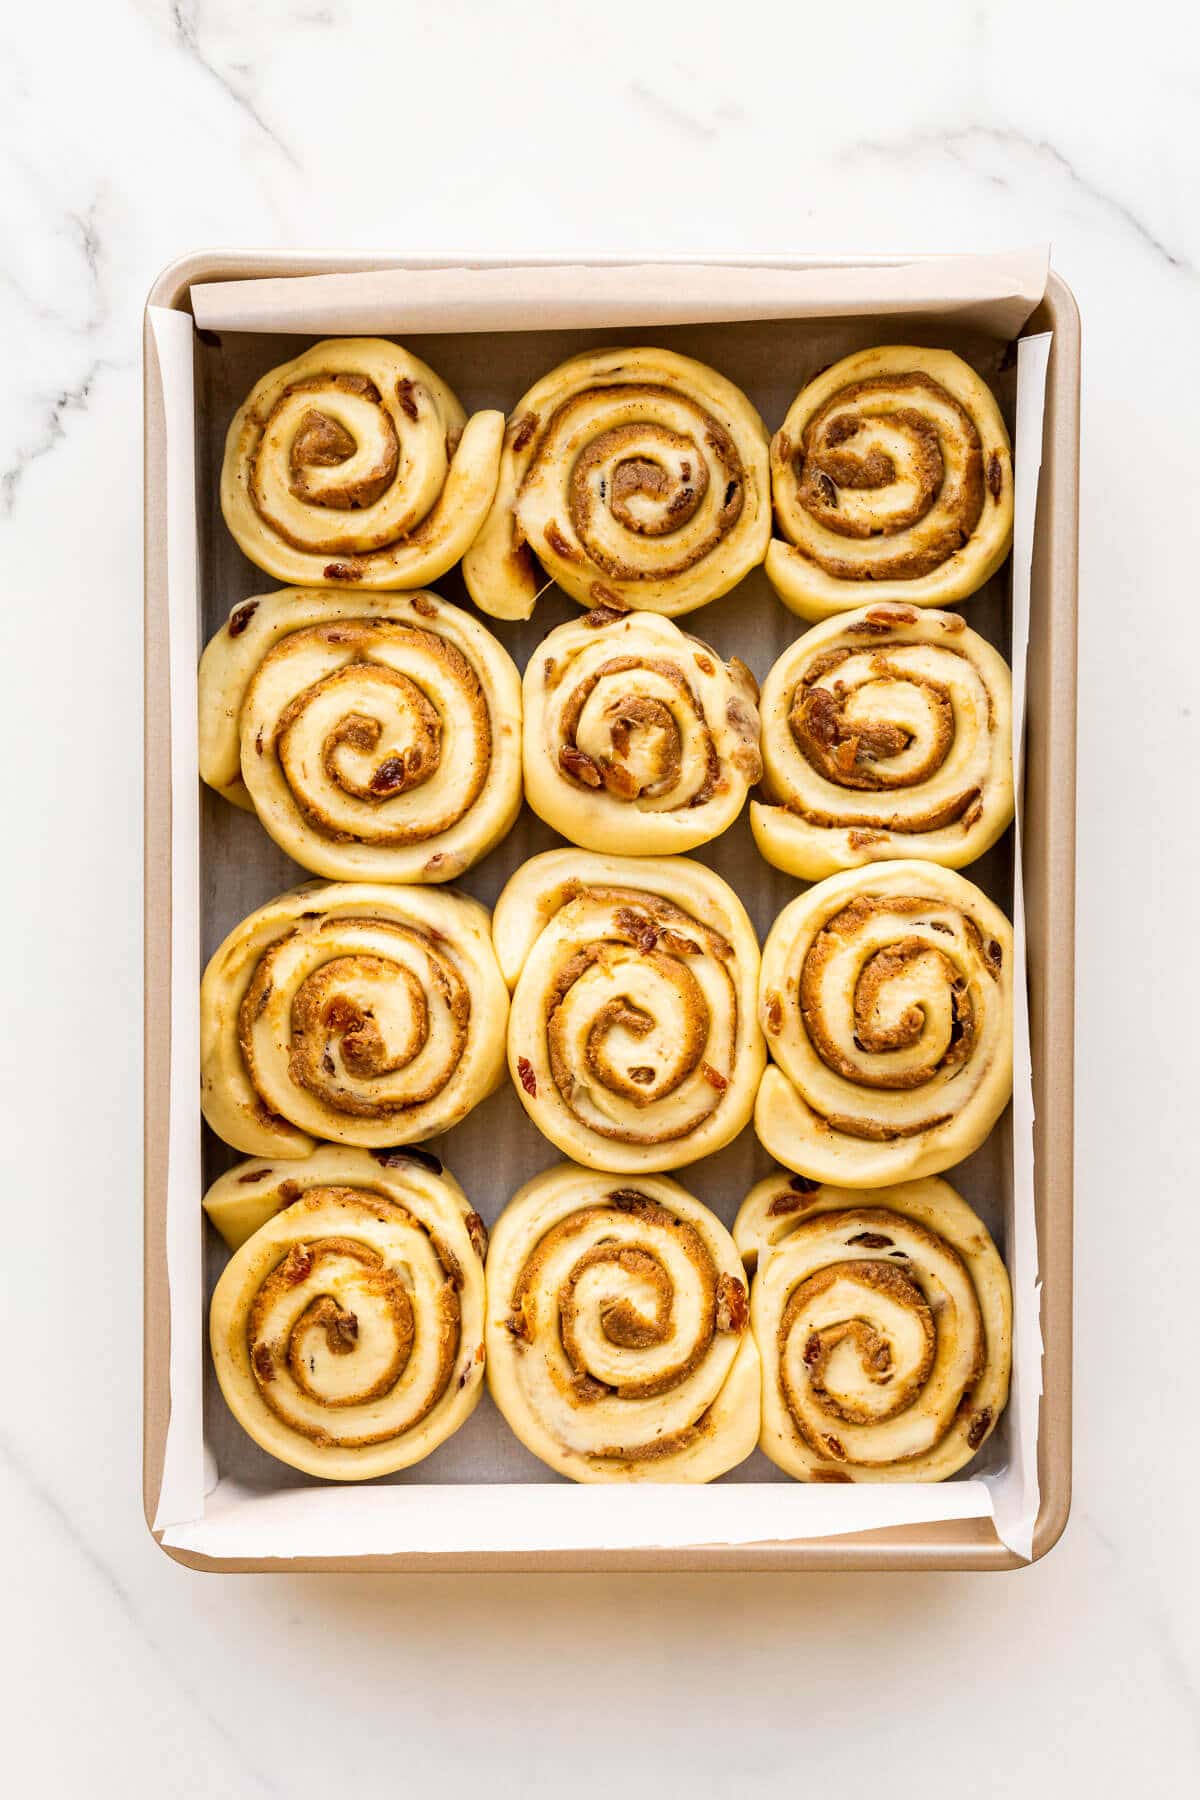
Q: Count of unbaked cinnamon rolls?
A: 12